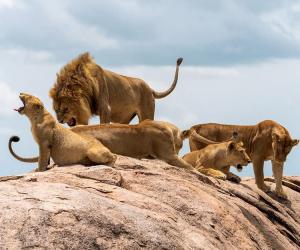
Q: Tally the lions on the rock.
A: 5